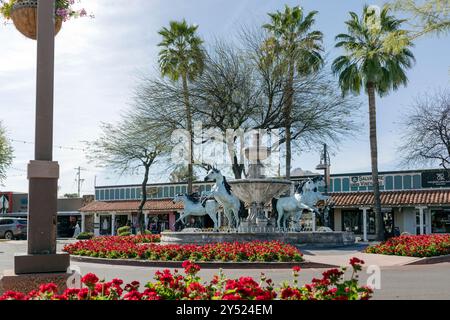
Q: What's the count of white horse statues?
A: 4